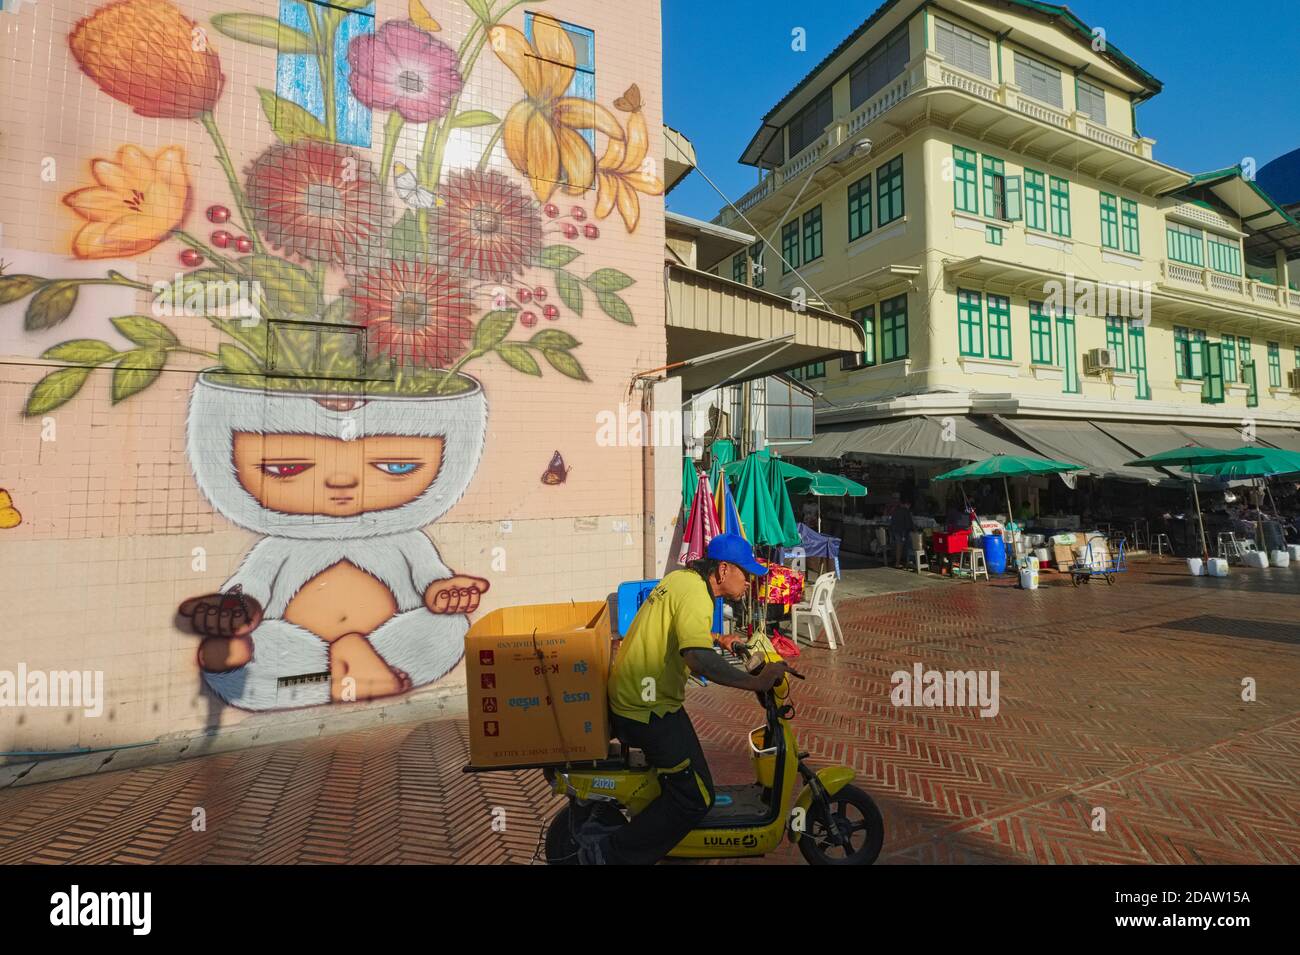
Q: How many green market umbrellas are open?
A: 5